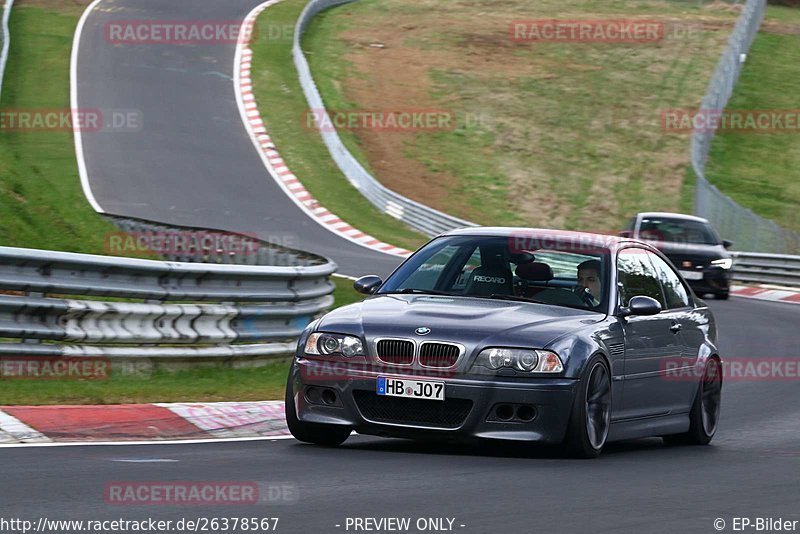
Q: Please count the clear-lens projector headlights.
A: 2